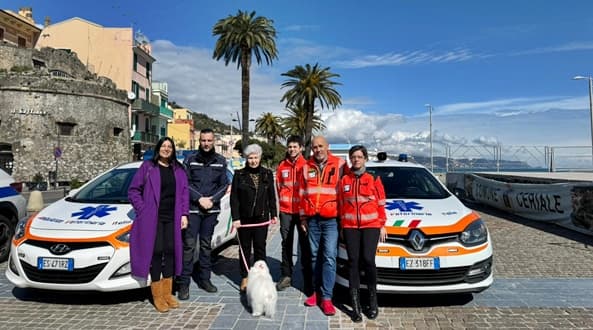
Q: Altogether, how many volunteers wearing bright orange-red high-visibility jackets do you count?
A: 3